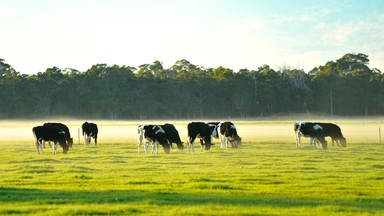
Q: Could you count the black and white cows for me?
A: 10